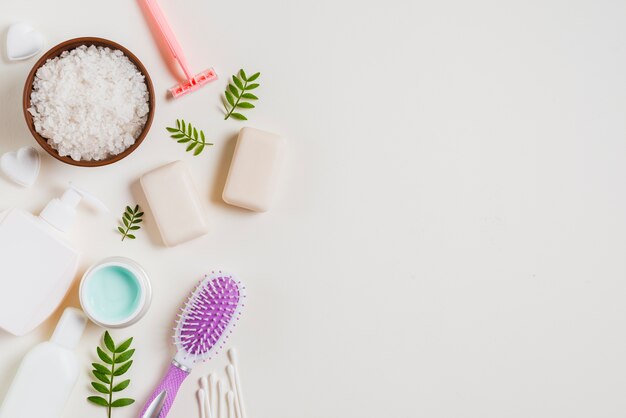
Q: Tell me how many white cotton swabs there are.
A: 7